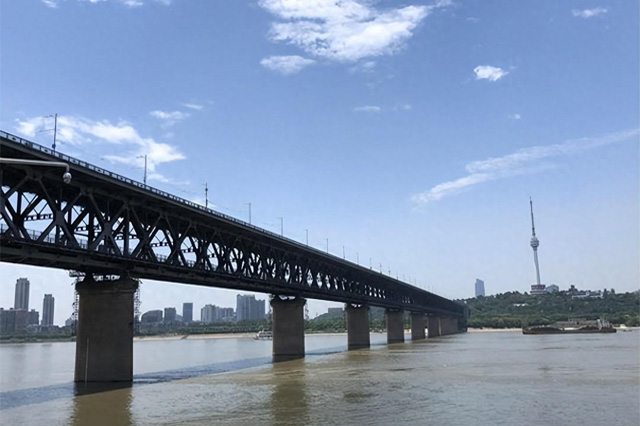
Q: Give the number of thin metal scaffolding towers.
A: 2